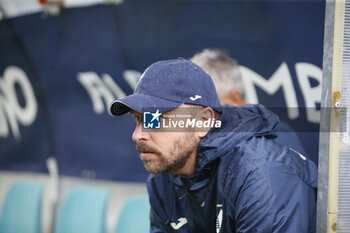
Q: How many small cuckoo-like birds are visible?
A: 0